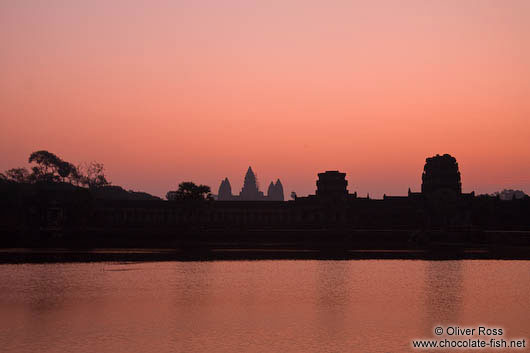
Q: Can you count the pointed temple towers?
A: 5